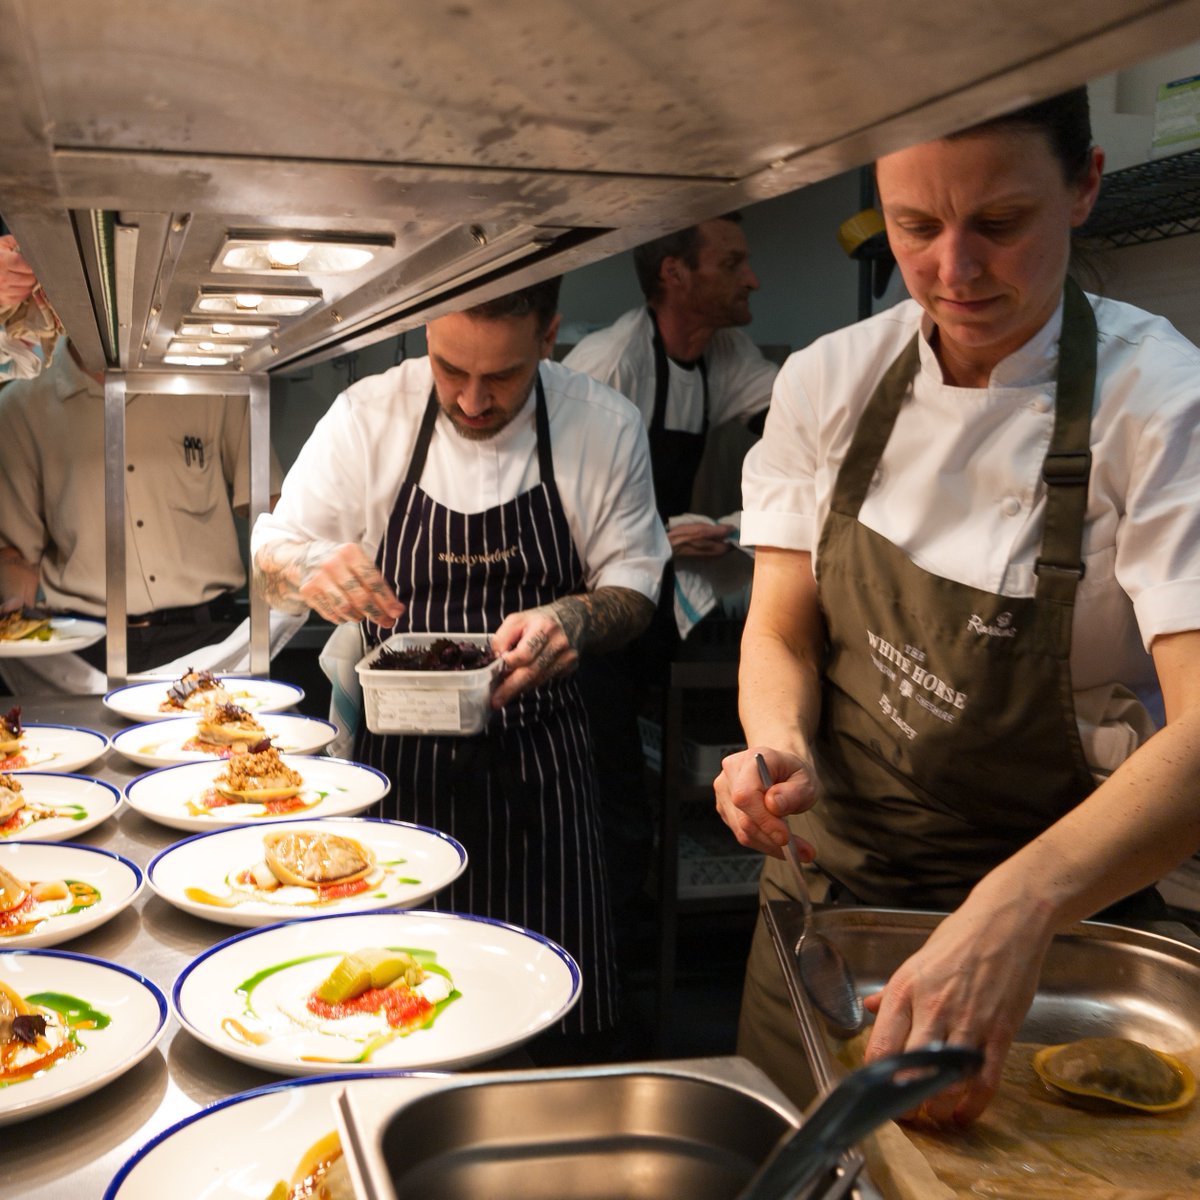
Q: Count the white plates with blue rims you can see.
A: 11